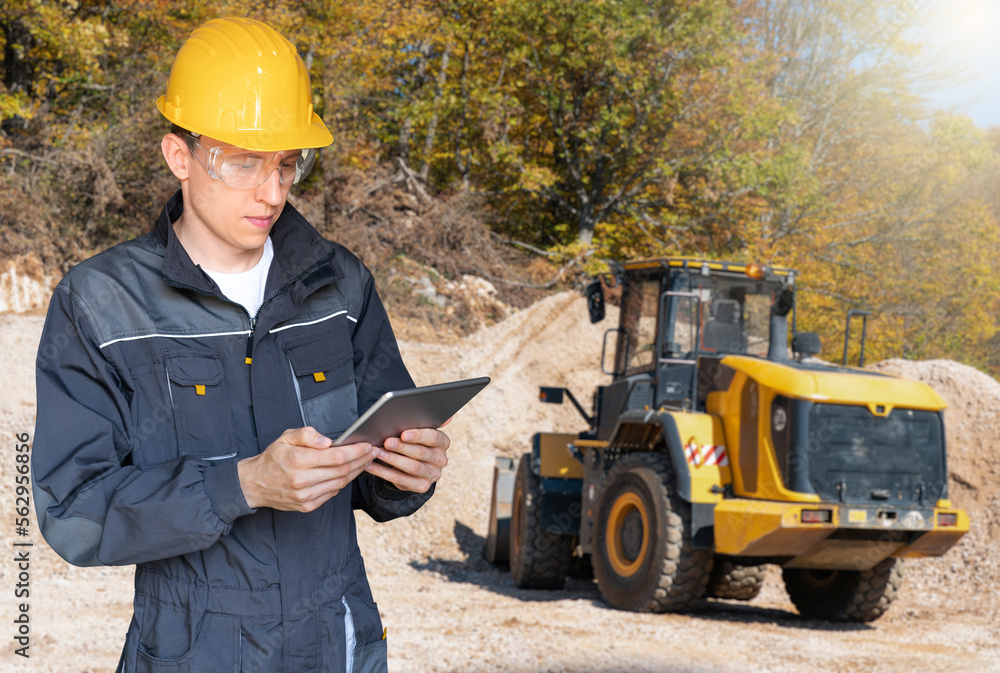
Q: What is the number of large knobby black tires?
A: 4